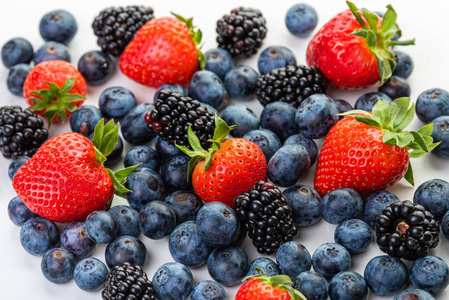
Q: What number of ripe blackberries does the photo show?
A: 8